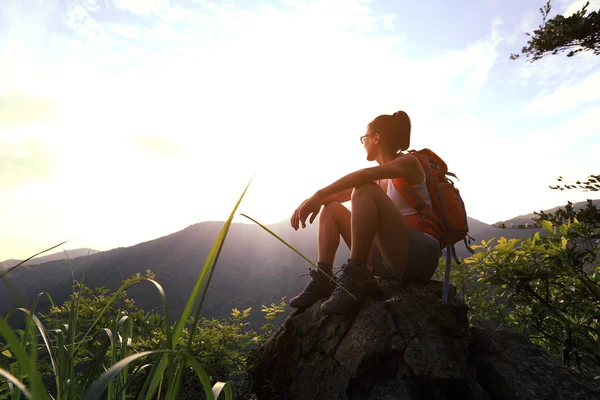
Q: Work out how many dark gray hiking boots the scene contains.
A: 2